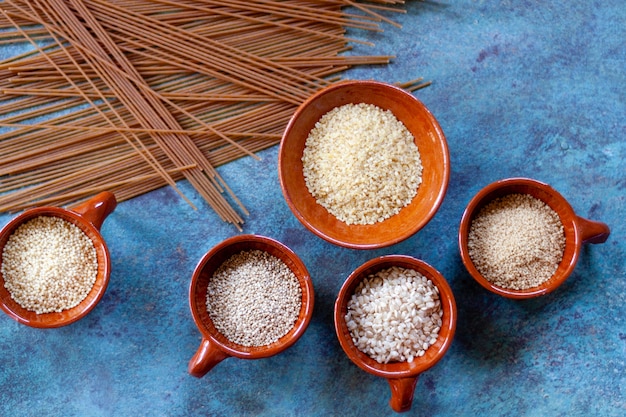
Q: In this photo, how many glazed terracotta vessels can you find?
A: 5